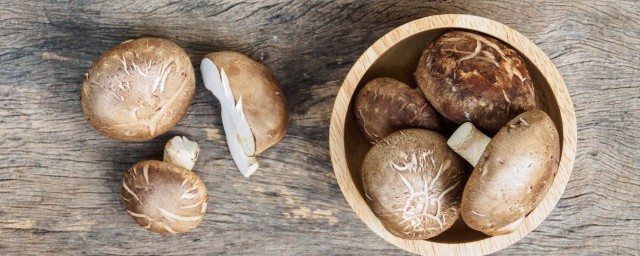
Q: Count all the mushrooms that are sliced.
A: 1